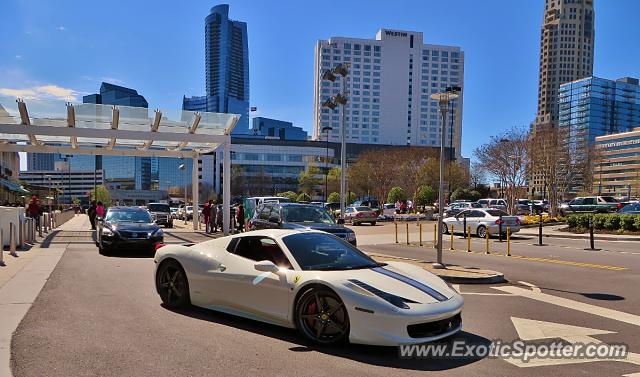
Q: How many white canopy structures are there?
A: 1